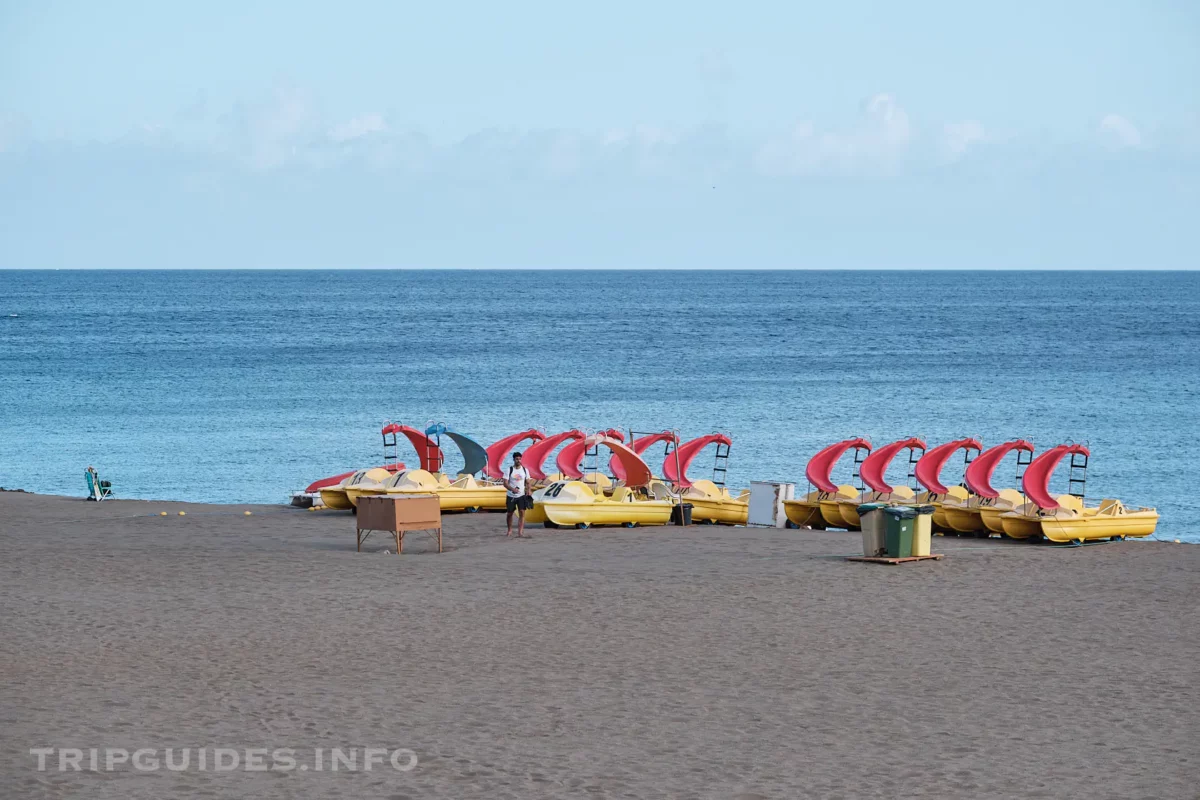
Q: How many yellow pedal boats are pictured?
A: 13